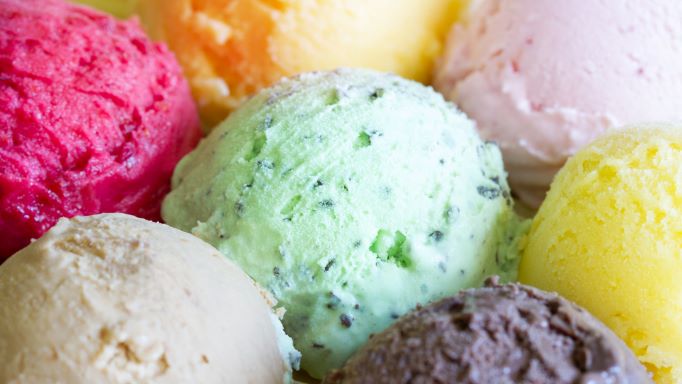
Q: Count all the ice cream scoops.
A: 7